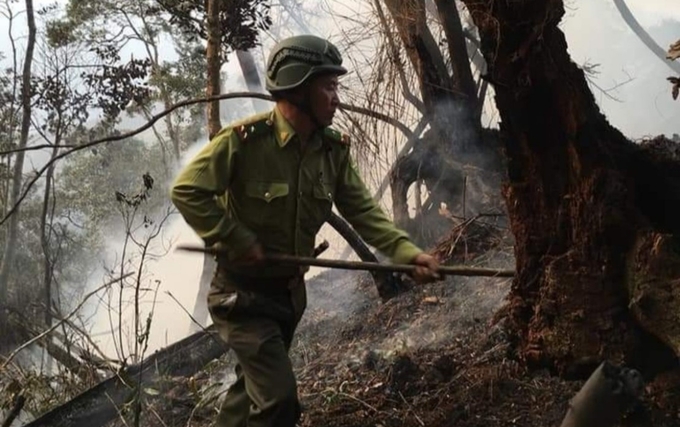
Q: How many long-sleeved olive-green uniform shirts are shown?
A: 1